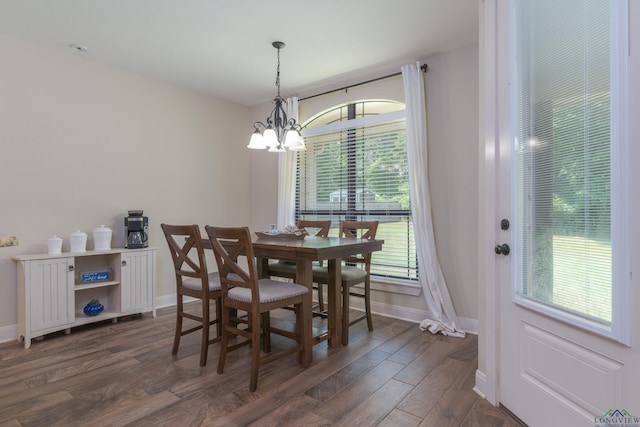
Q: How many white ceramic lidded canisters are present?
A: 3